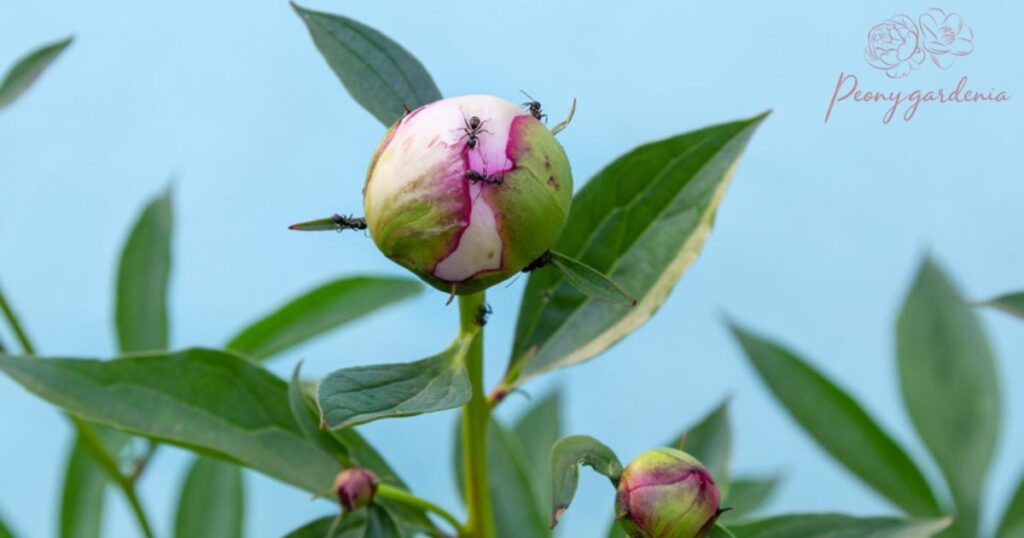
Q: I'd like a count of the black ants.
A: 6